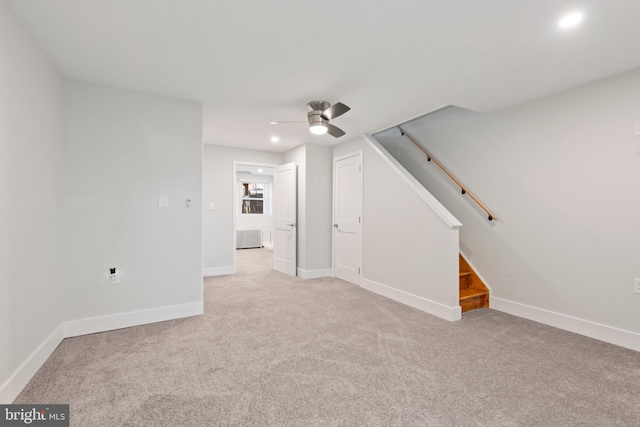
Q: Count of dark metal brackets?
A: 4